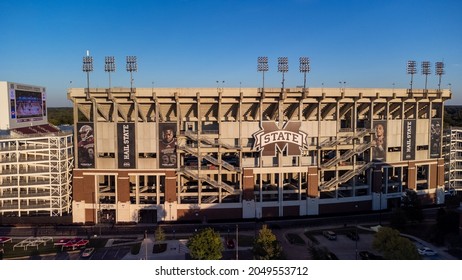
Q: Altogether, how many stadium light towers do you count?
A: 9